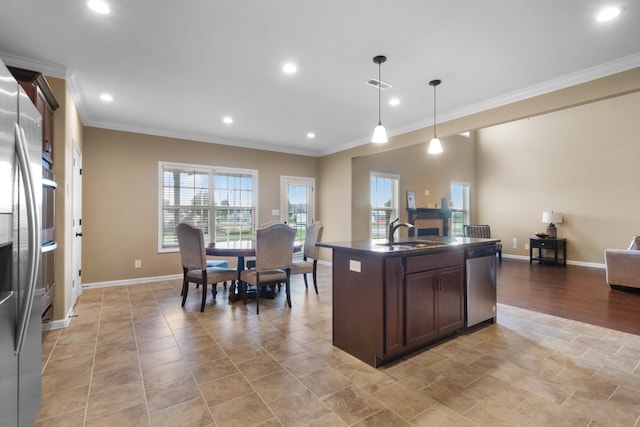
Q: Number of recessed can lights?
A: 7